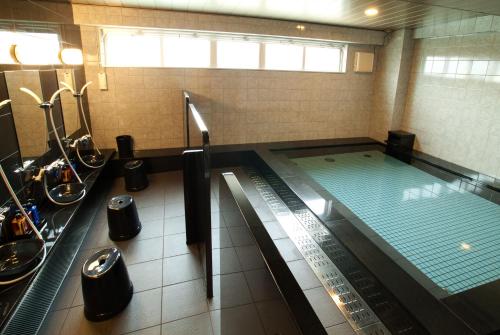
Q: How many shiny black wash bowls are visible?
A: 3